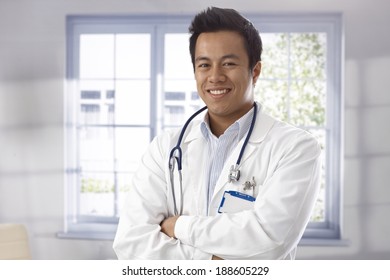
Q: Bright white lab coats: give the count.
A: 1